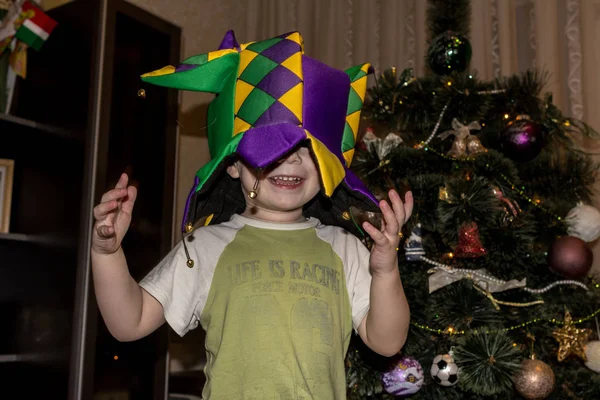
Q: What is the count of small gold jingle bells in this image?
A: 5